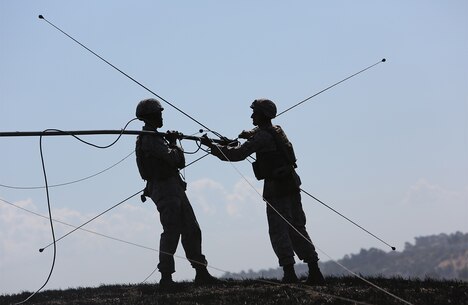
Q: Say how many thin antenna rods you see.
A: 4